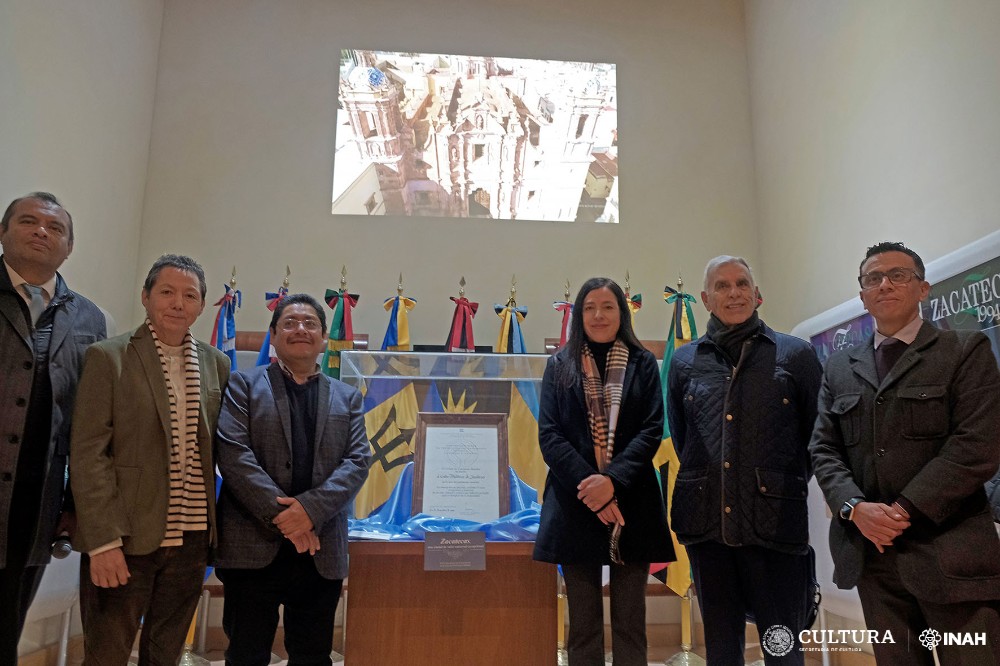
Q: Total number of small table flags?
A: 0